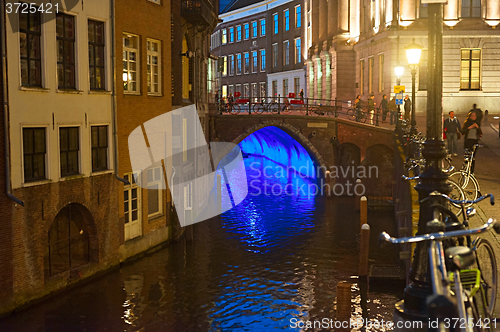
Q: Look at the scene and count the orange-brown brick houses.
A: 1